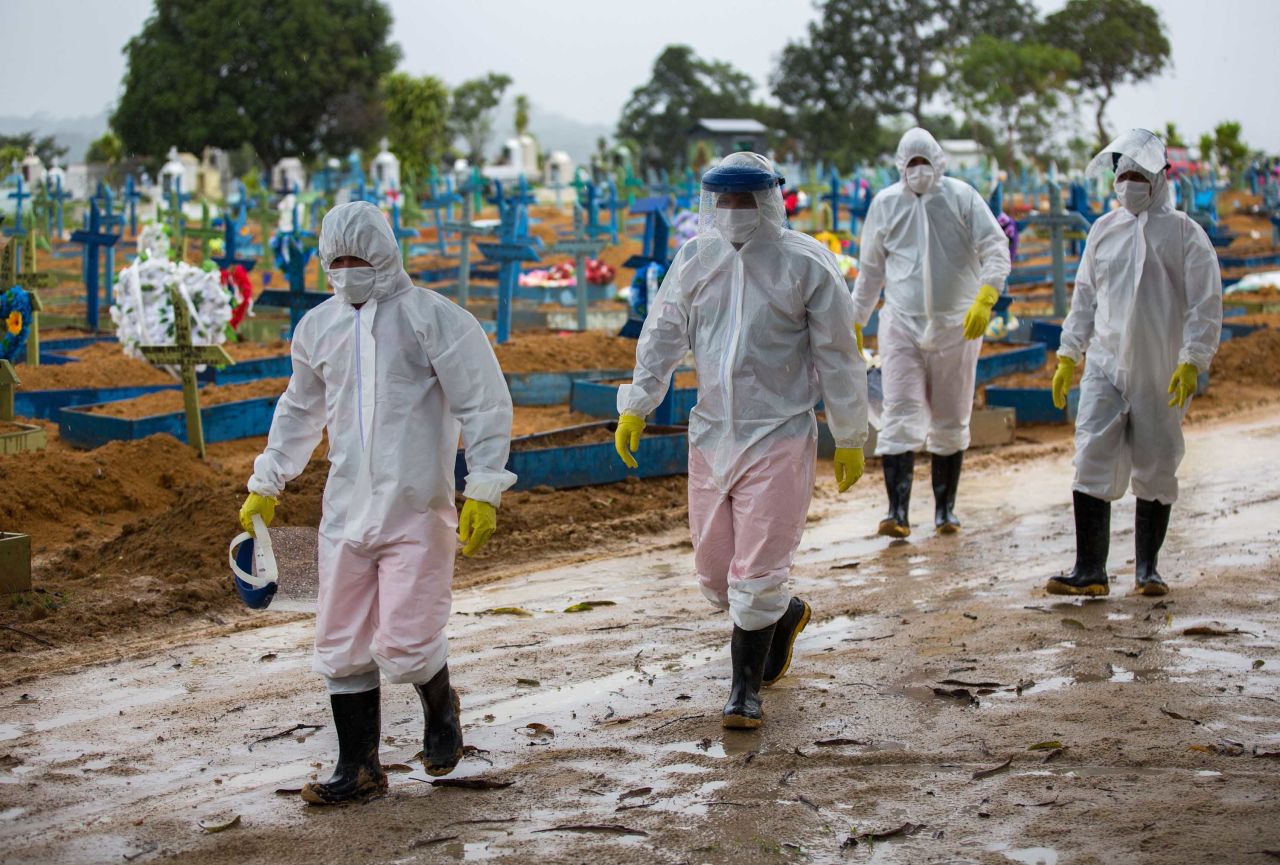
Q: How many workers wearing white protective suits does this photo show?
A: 4